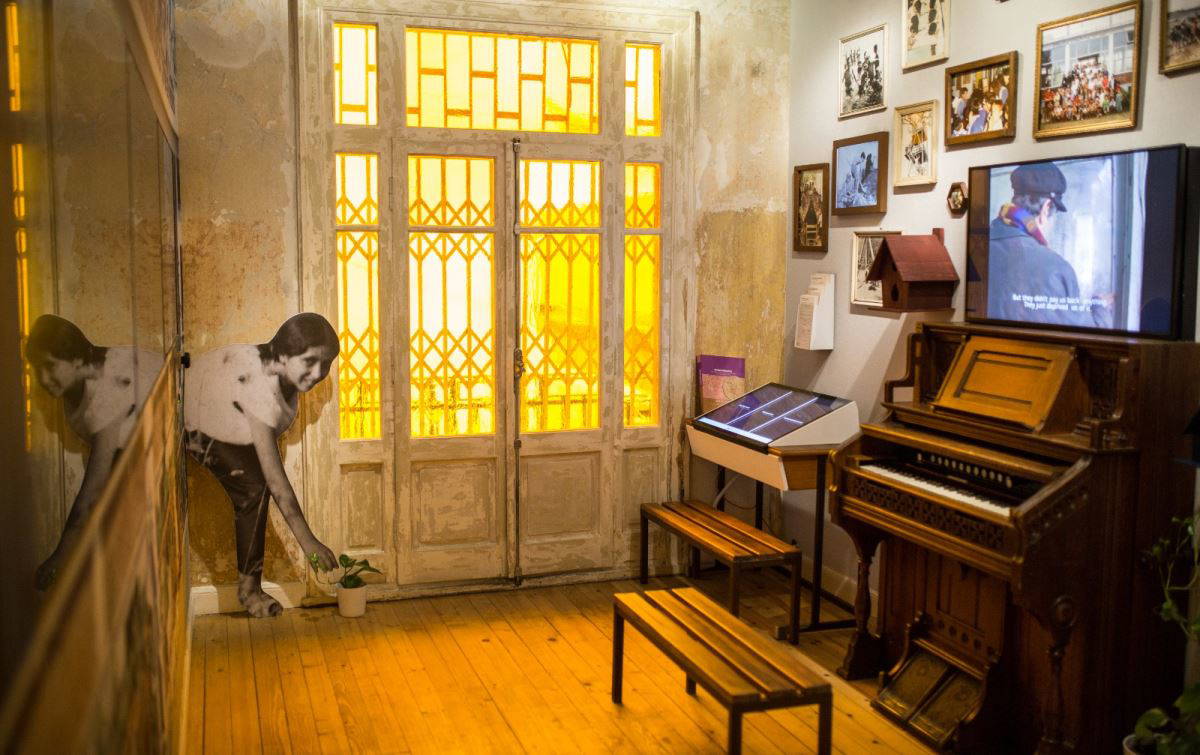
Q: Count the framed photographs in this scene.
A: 10